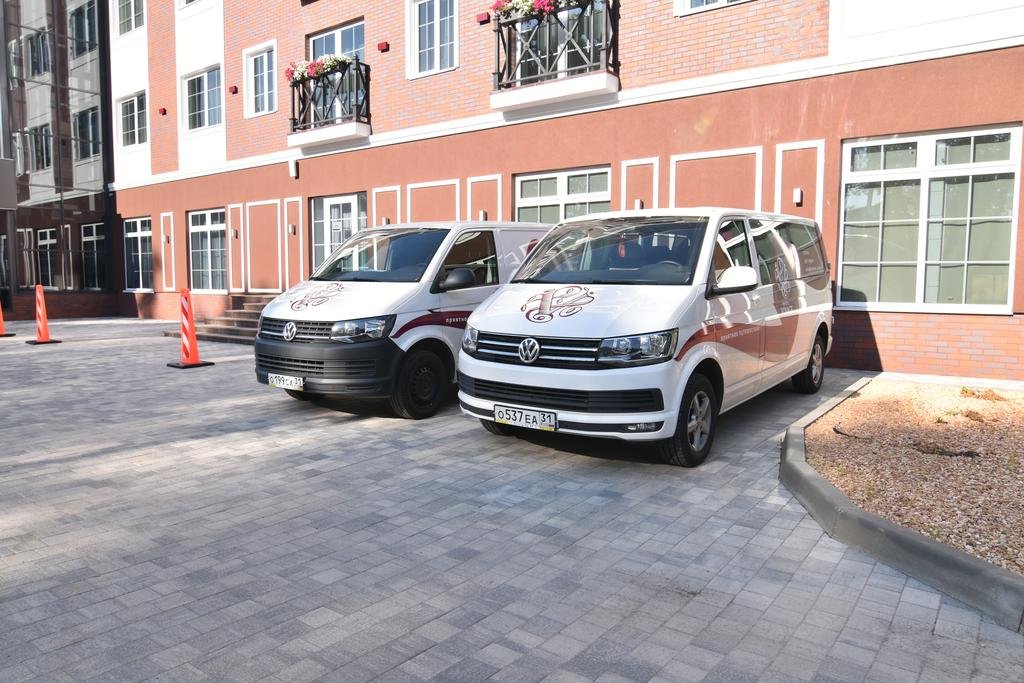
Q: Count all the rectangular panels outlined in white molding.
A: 10